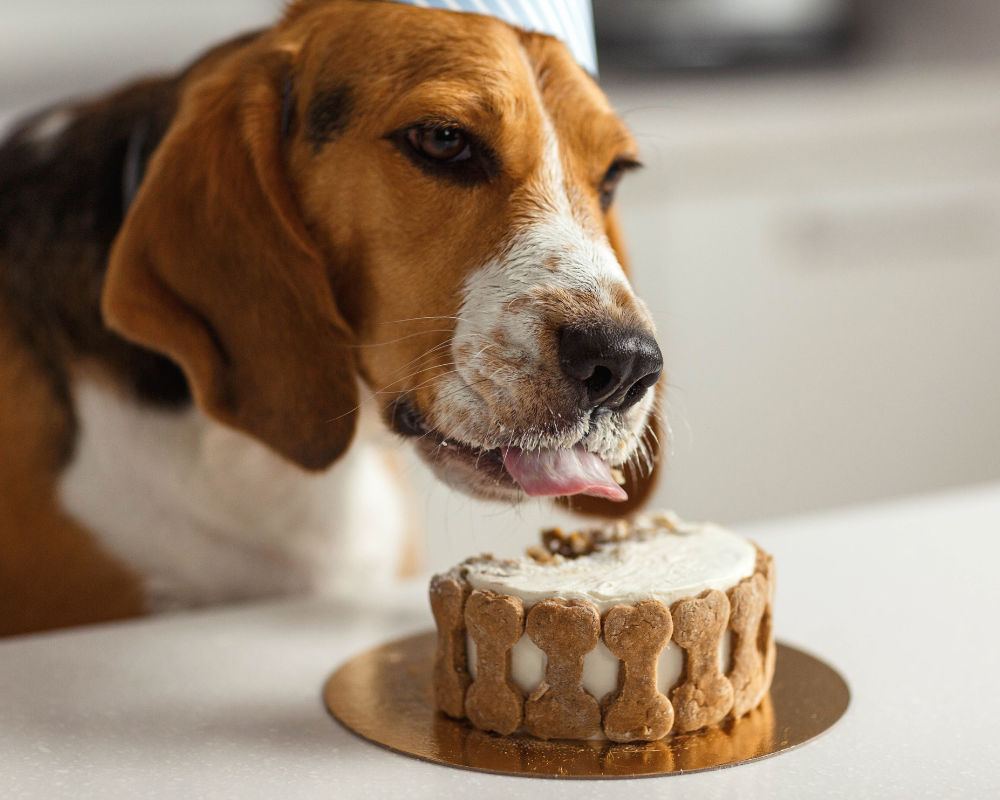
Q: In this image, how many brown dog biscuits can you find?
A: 7